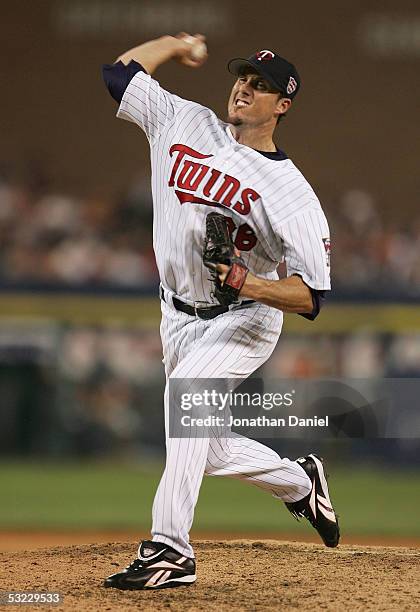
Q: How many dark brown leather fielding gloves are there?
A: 1